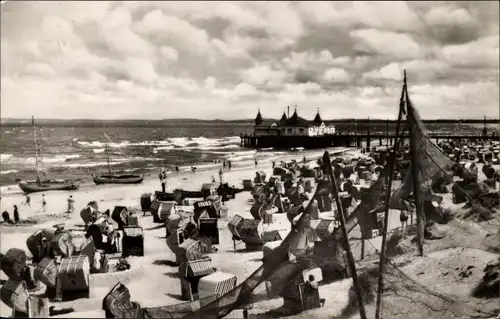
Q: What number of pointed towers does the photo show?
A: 4